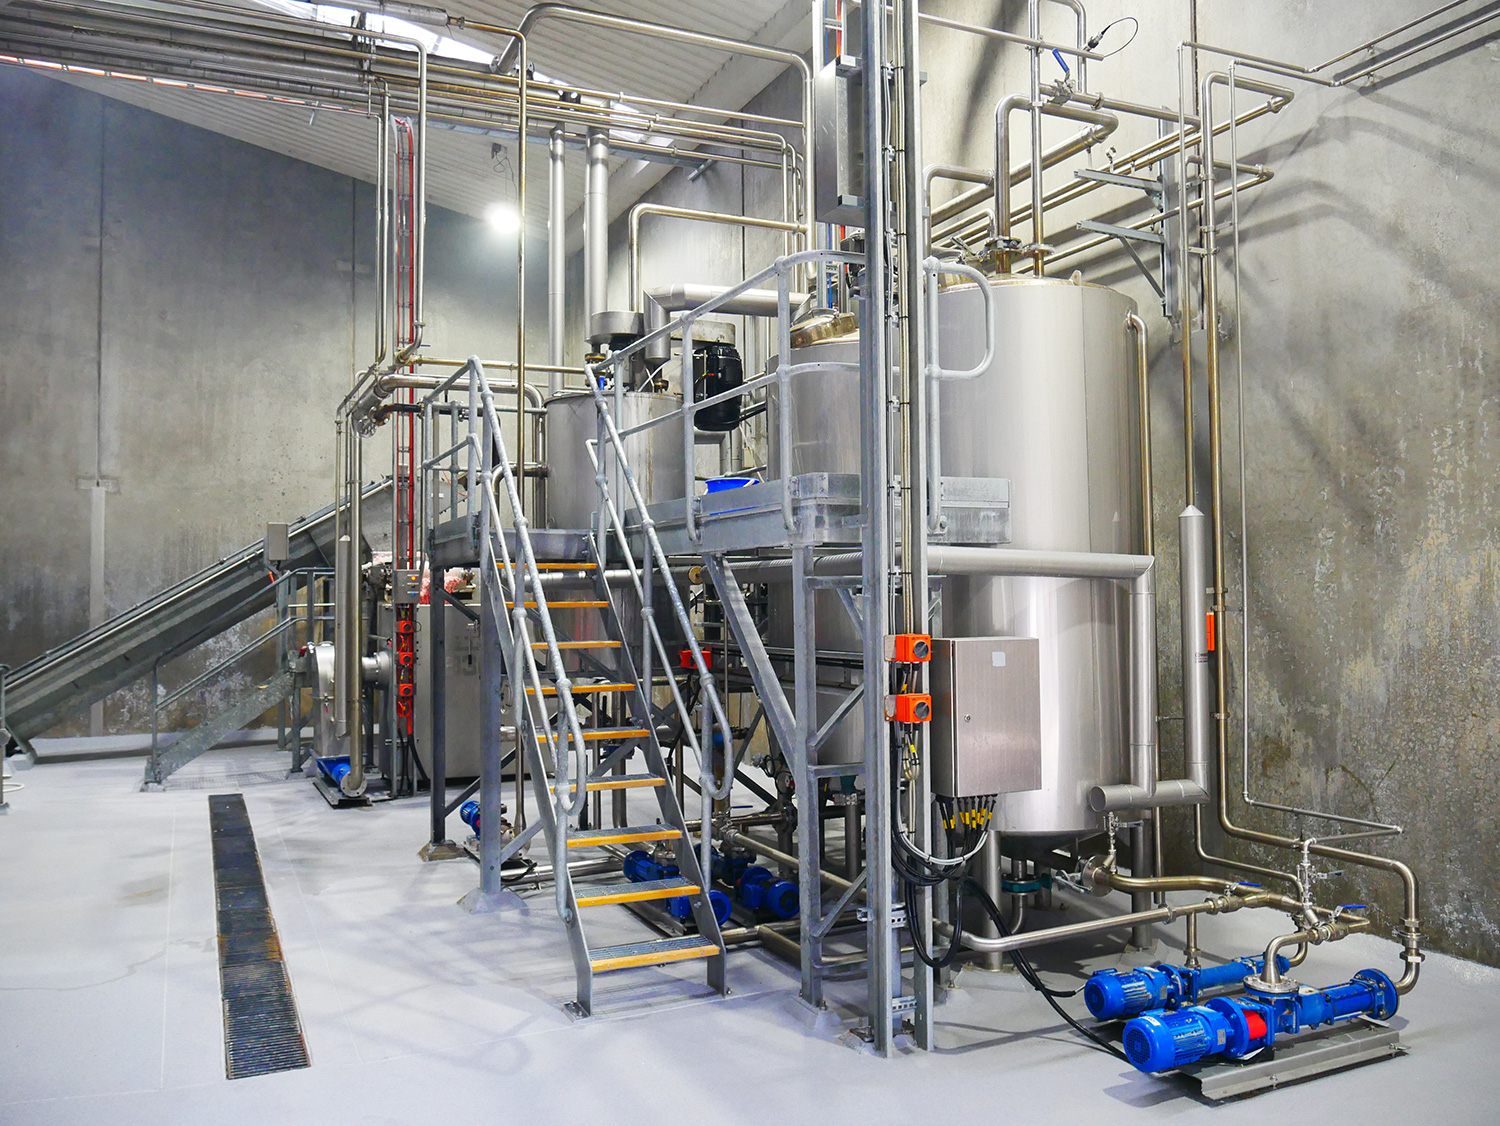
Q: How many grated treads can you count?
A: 9